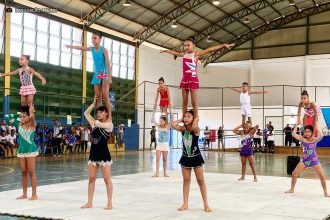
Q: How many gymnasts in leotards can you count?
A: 12